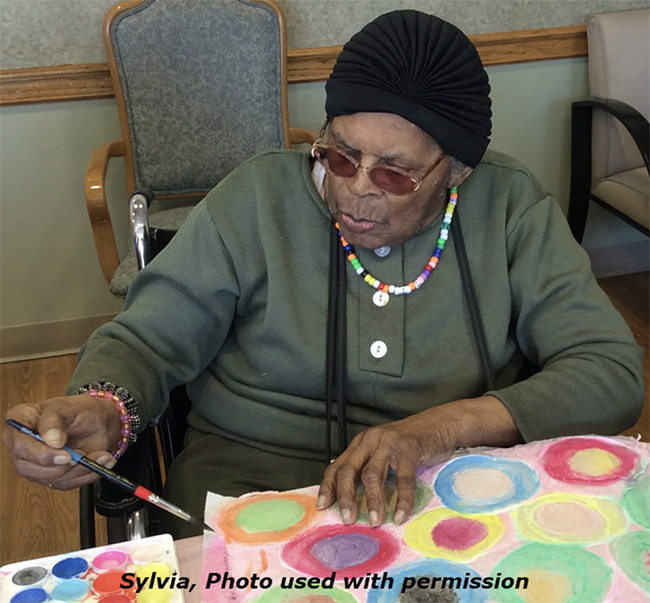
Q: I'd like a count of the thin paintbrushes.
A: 1